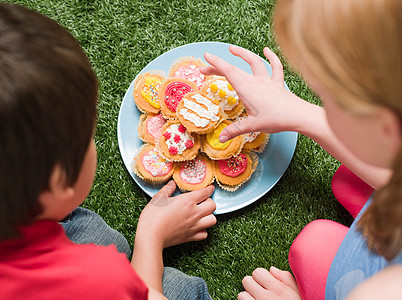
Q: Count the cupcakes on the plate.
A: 12